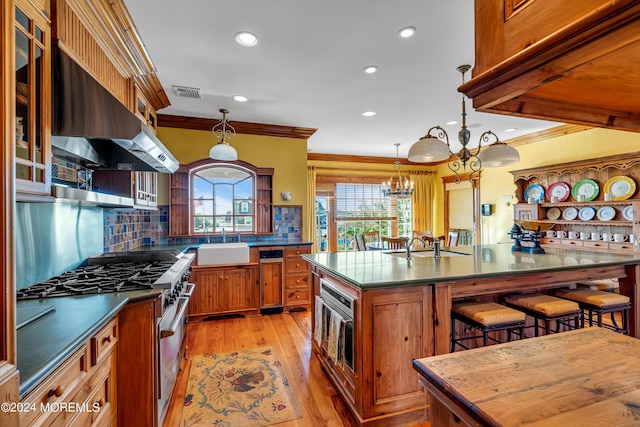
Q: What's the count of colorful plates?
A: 4